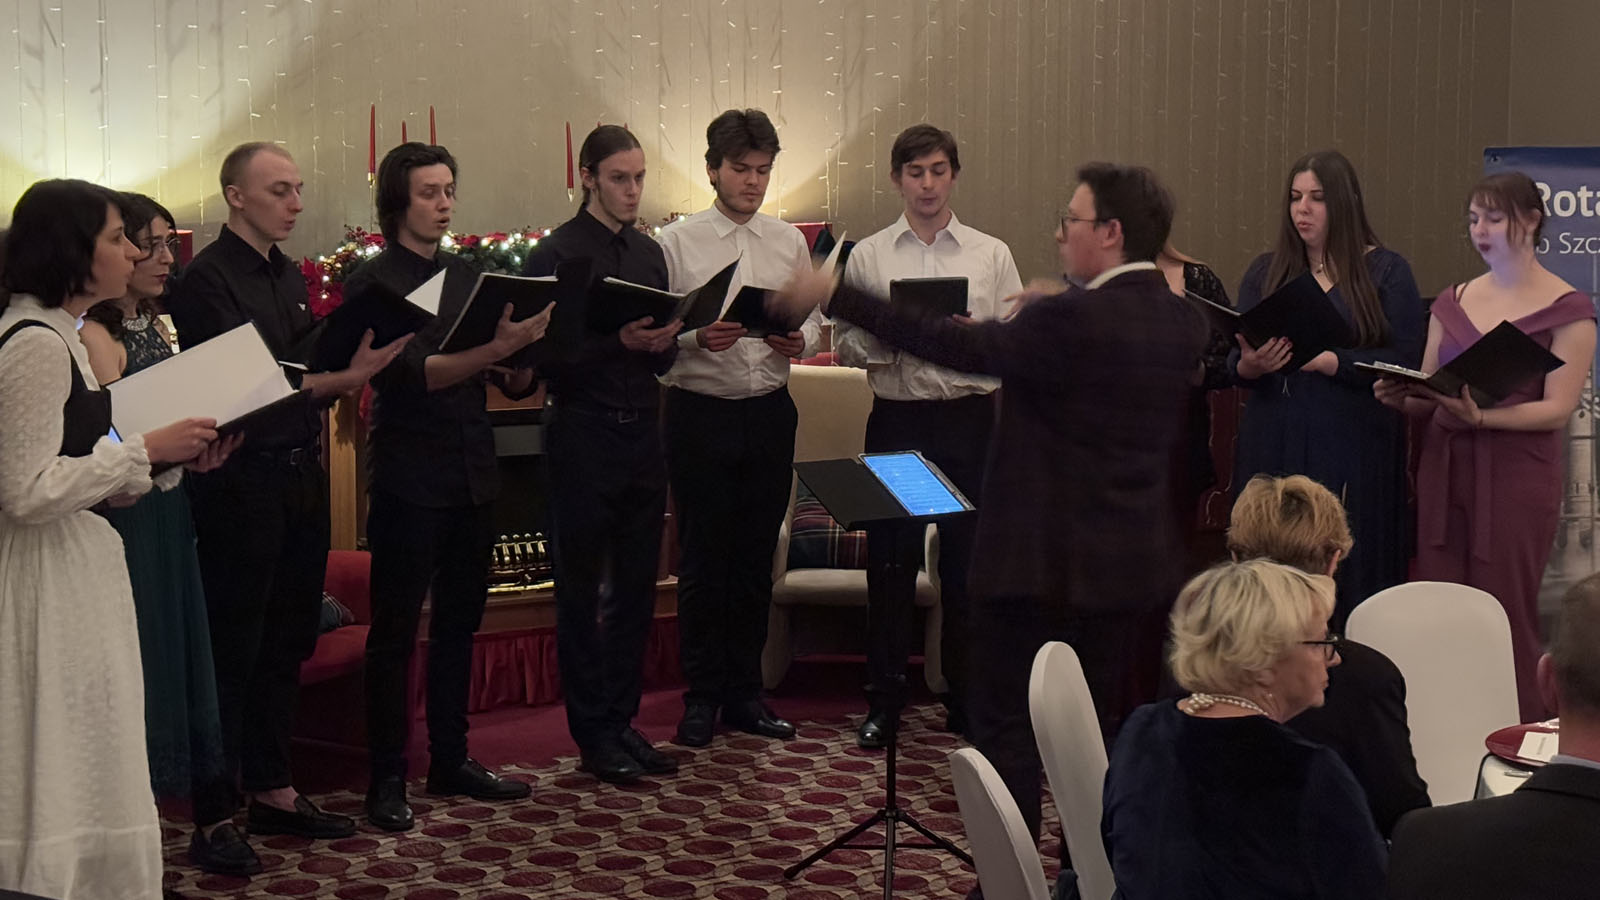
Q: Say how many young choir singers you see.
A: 10